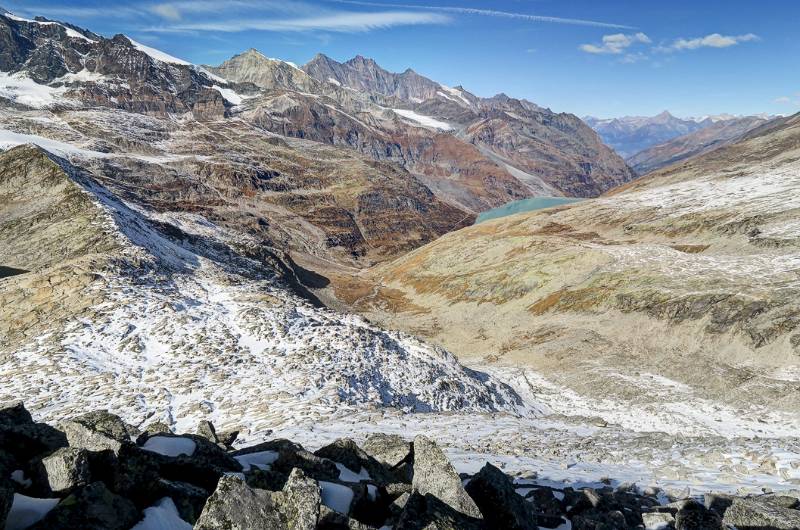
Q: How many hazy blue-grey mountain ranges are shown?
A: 1